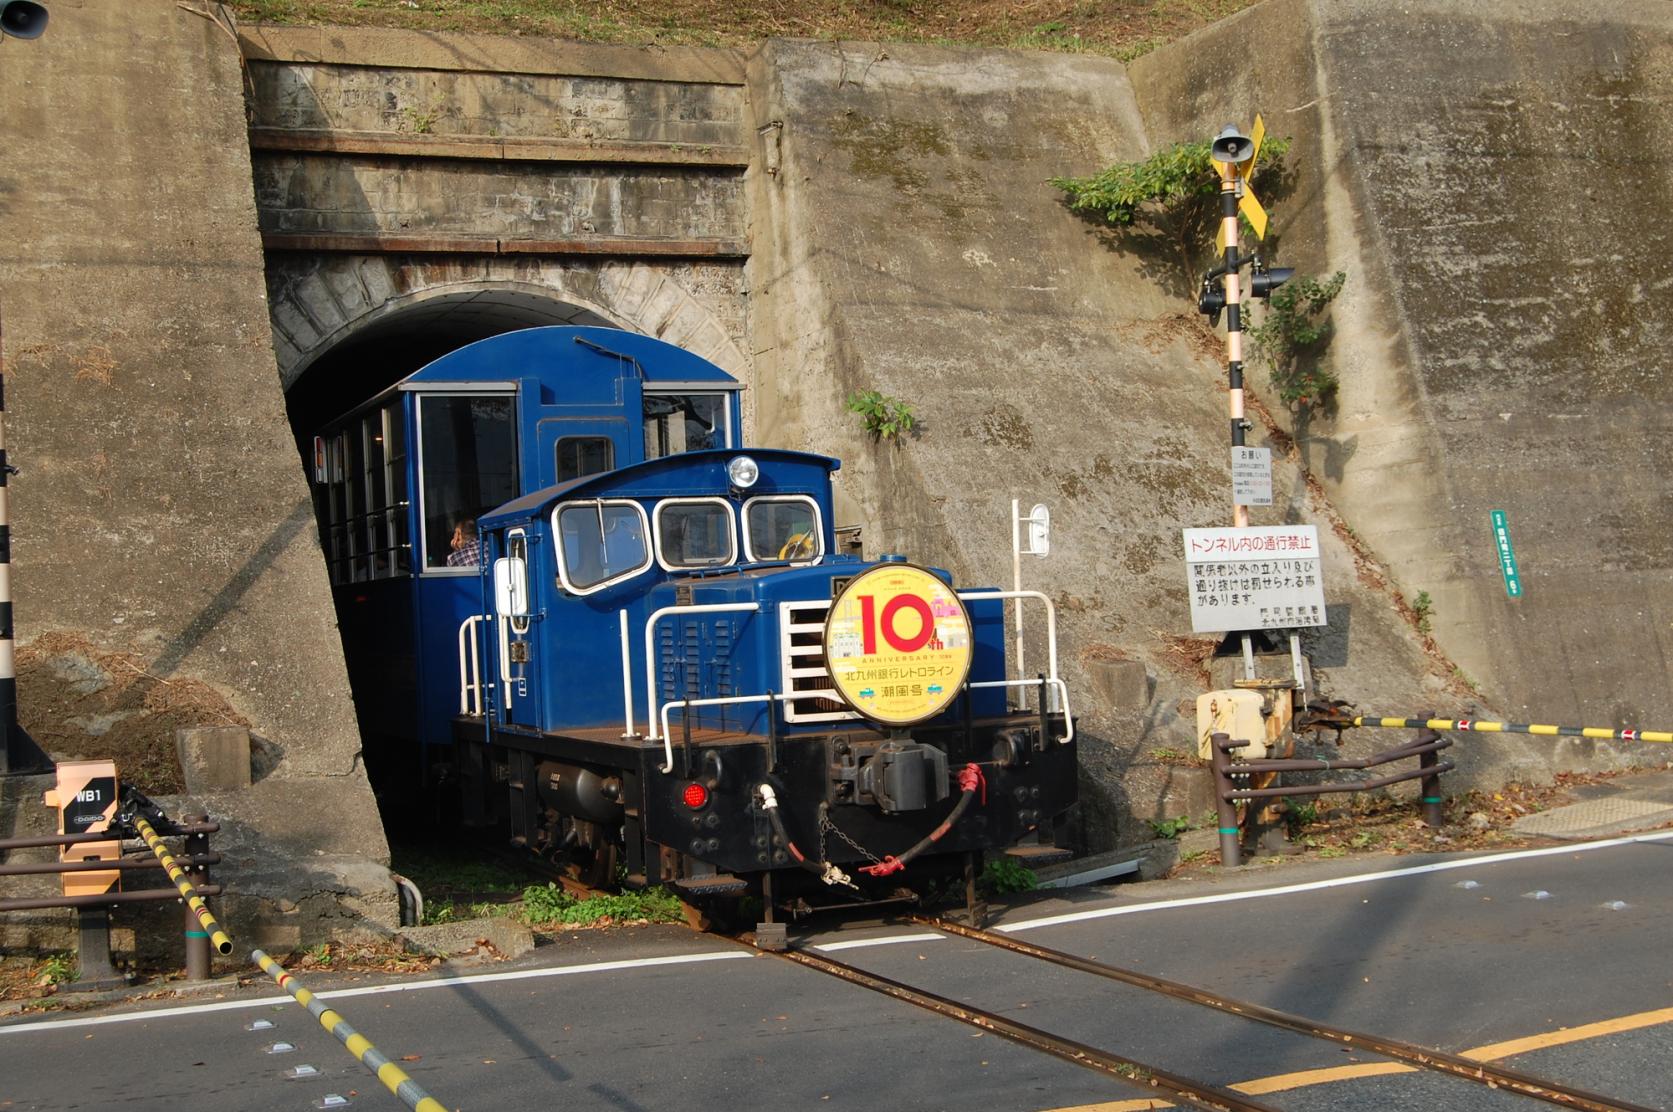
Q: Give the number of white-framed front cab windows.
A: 3